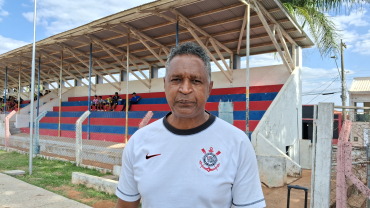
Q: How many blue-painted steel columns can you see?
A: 4